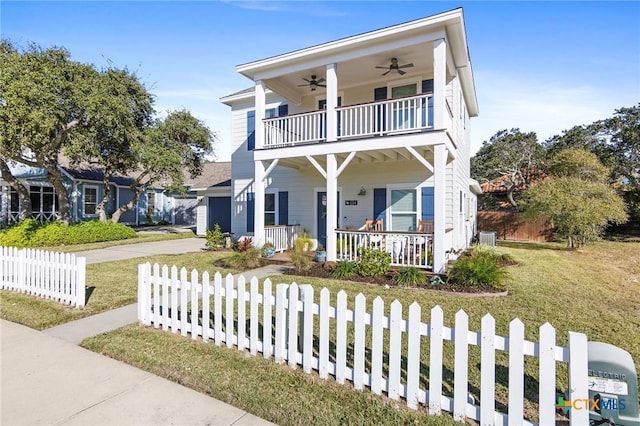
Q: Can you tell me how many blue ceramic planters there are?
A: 2